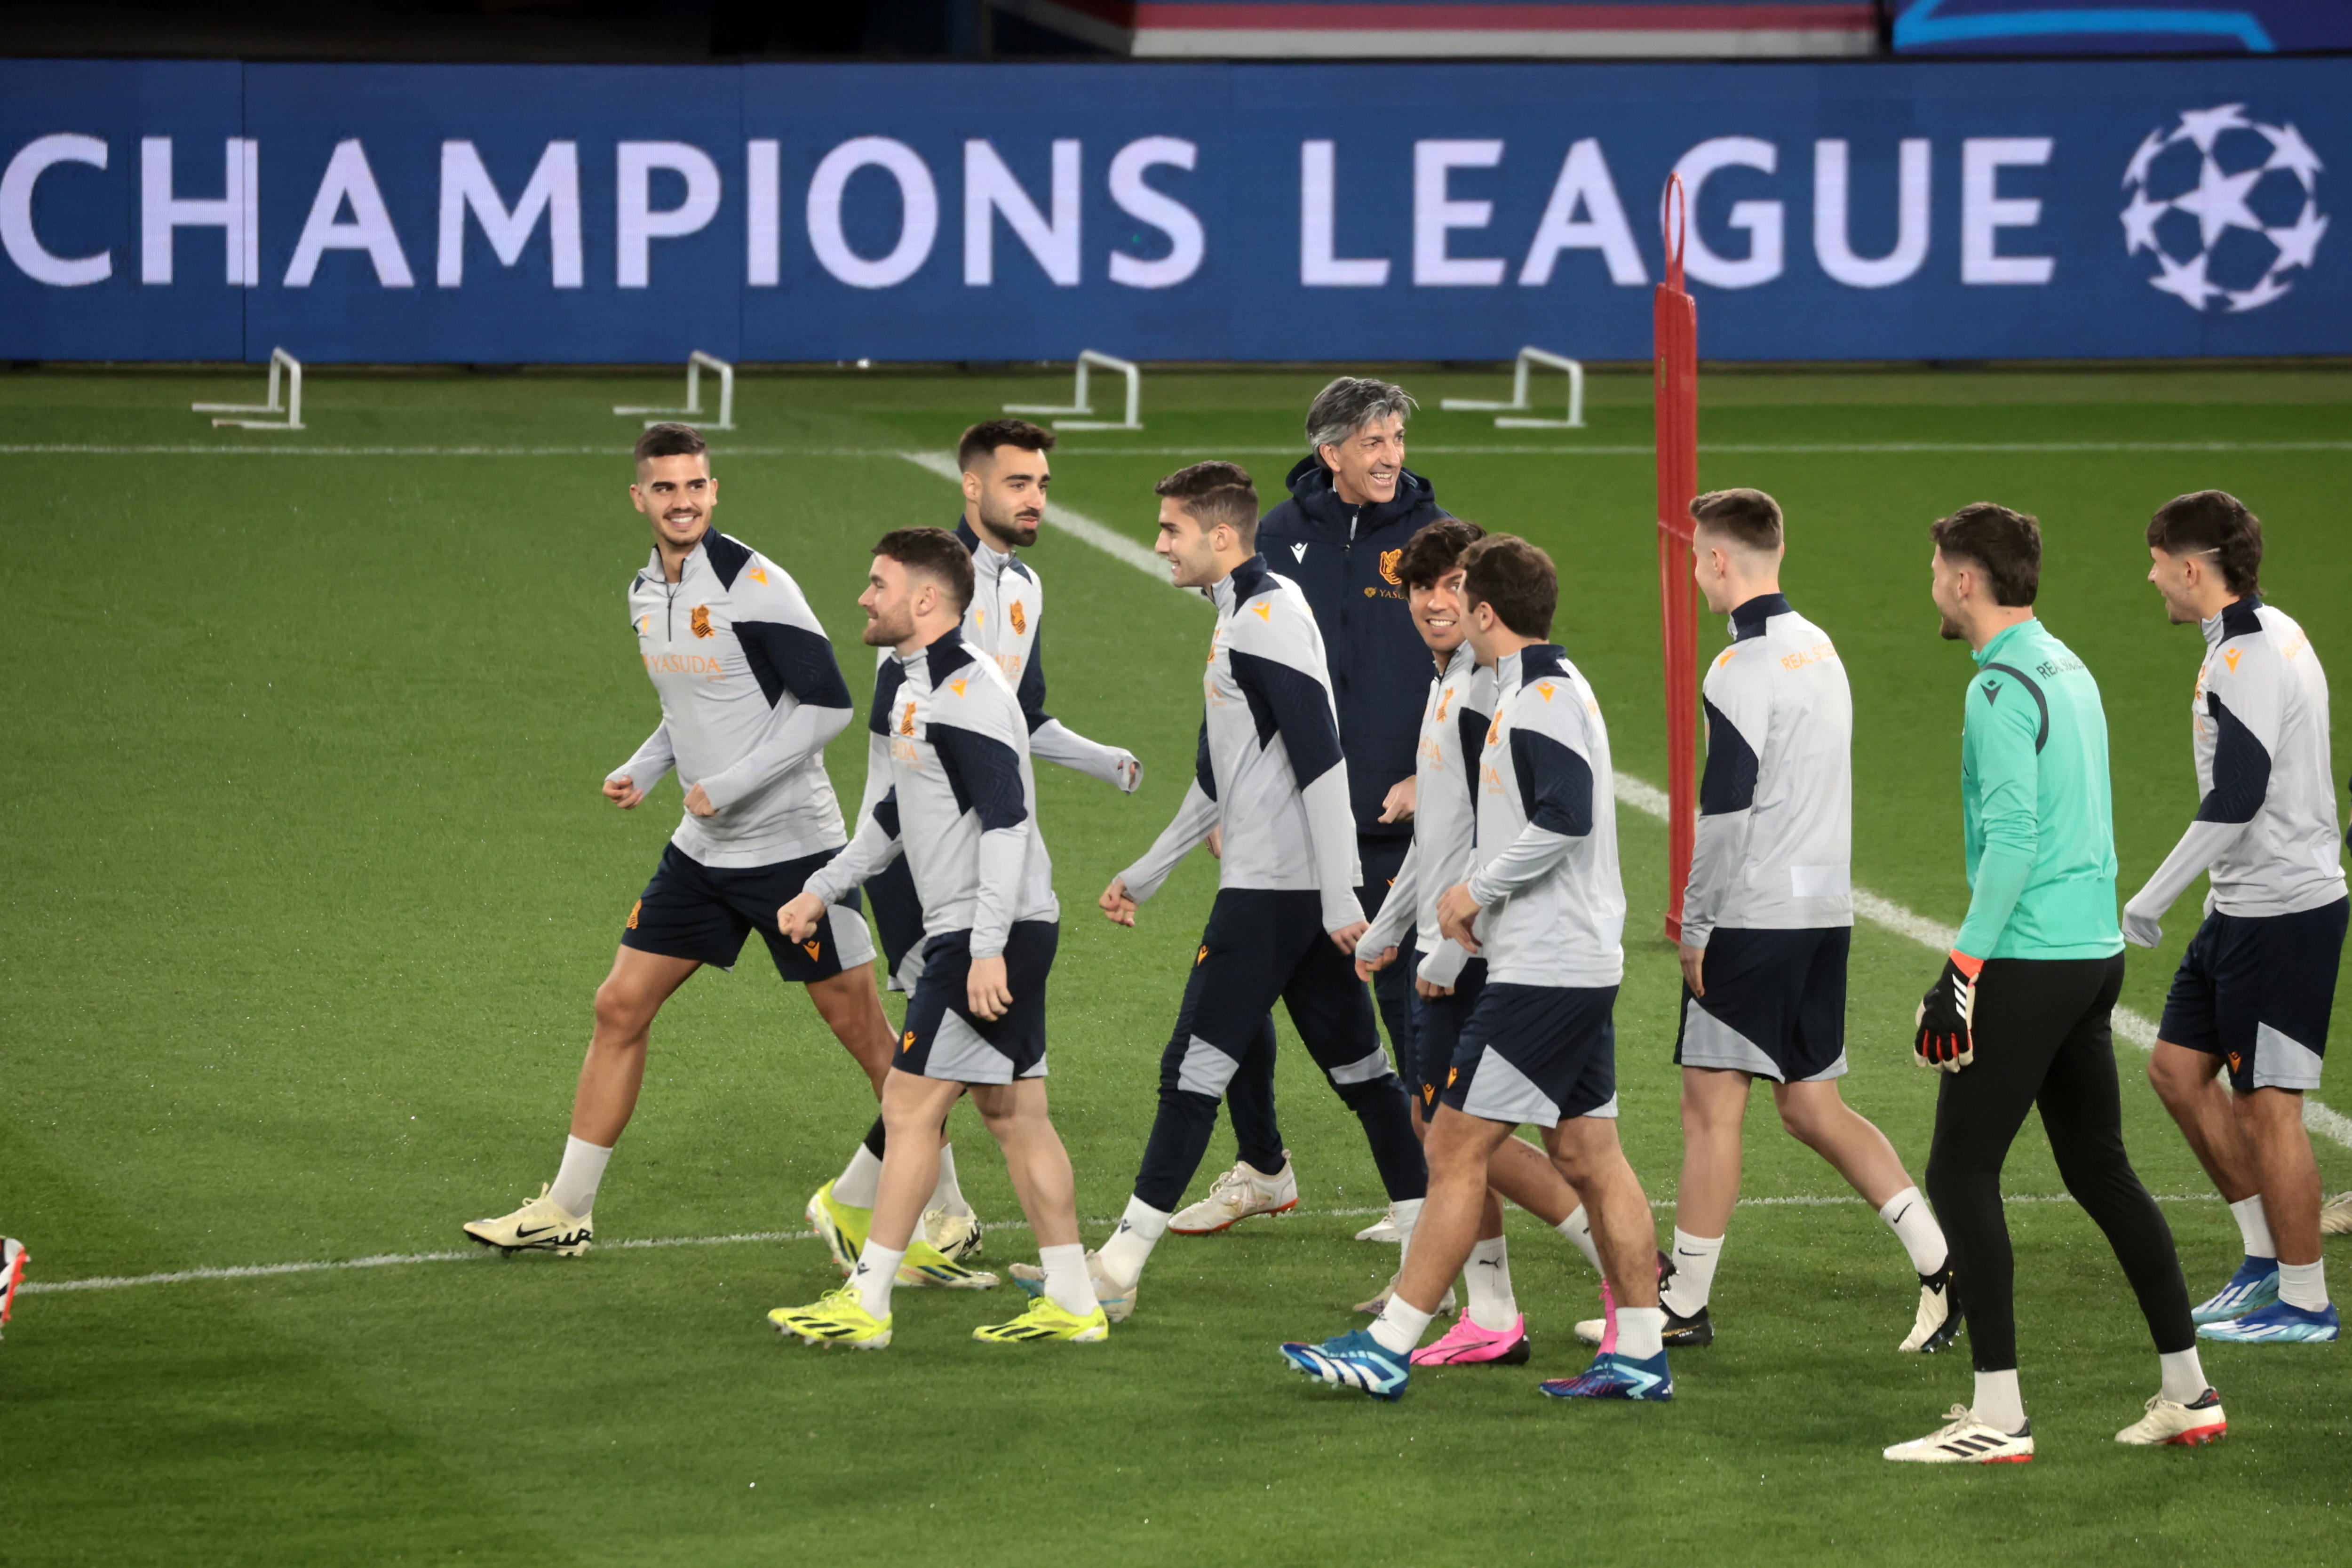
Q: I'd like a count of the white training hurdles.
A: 4